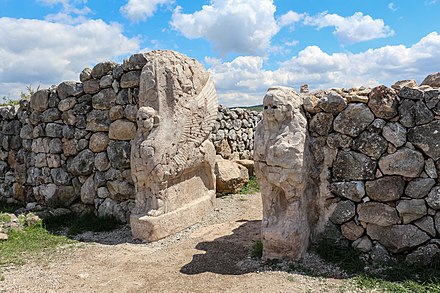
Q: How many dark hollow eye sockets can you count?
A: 4